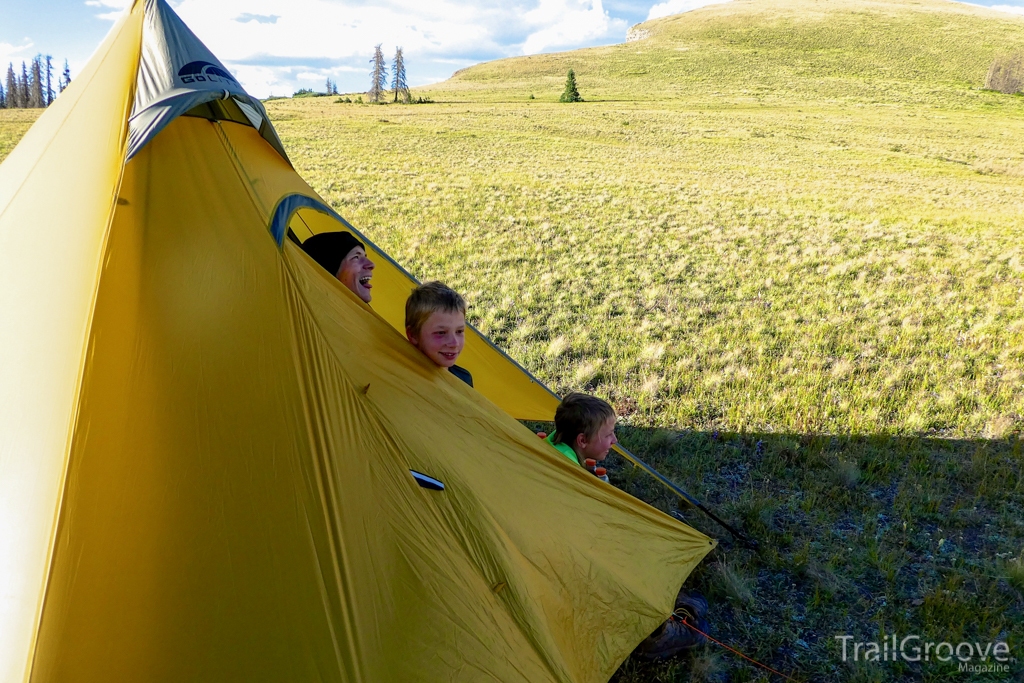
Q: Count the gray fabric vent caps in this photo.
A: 1